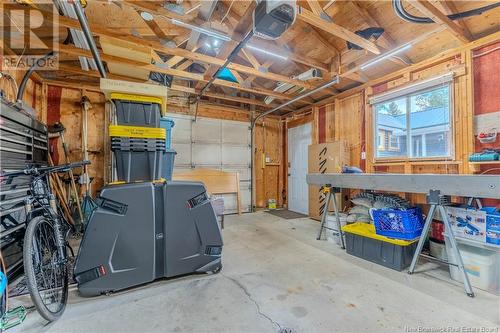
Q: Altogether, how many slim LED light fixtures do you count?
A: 3